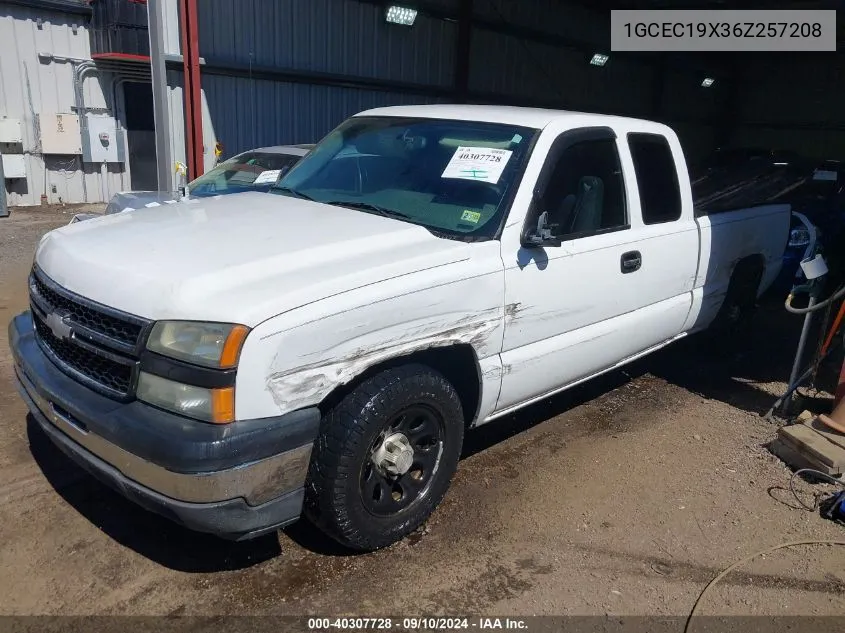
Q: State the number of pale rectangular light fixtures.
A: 3